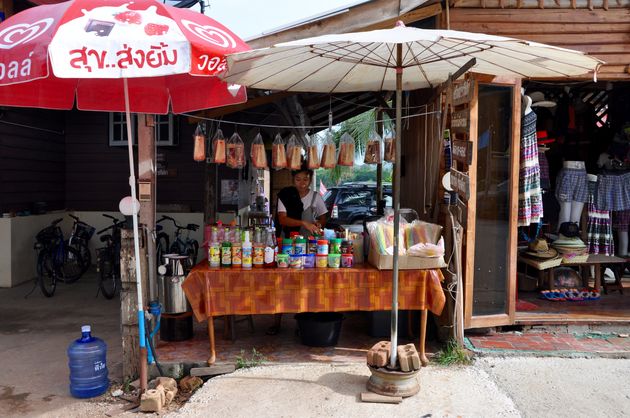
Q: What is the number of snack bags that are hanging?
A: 11